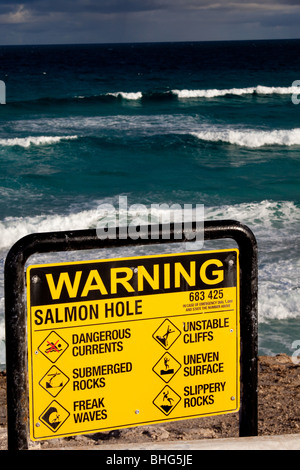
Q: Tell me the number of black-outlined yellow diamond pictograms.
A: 6